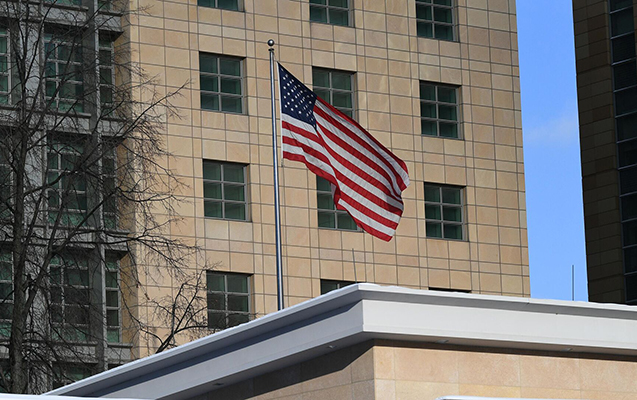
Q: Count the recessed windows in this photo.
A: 12